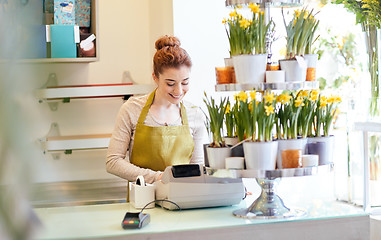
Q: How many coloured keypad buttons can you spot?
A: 3